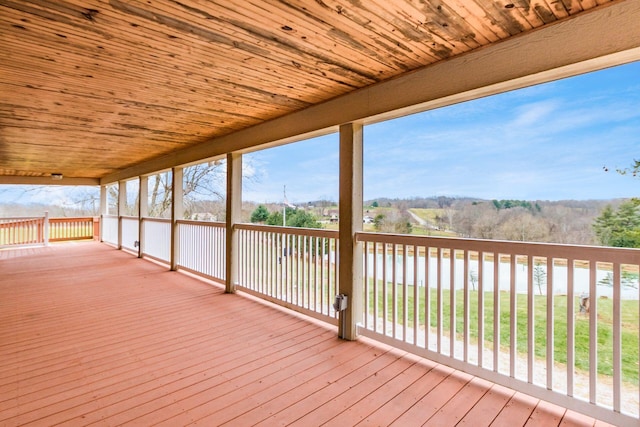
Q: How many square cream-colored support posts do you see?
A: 6